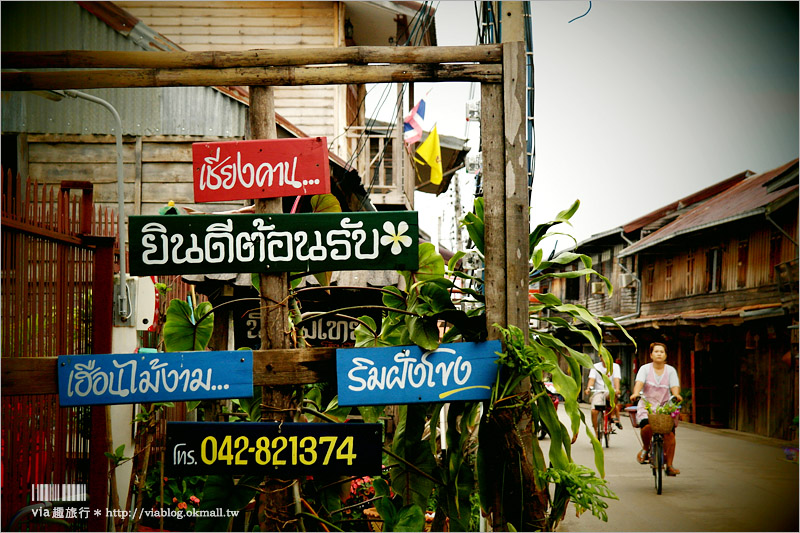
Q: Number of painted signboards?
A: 5